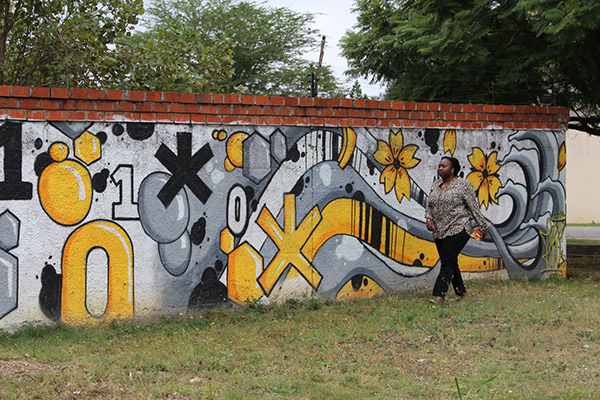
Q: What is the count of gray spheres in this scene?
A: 2